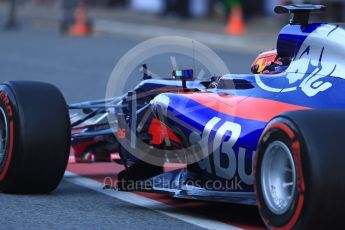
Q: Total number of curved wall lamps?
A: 0